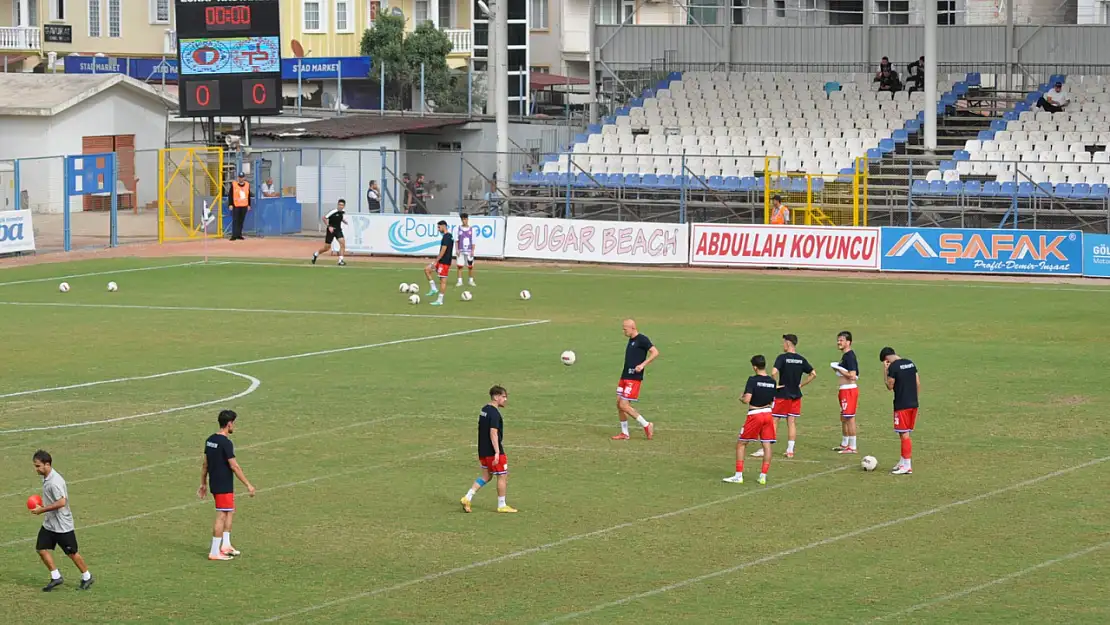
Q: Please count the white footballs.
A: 9